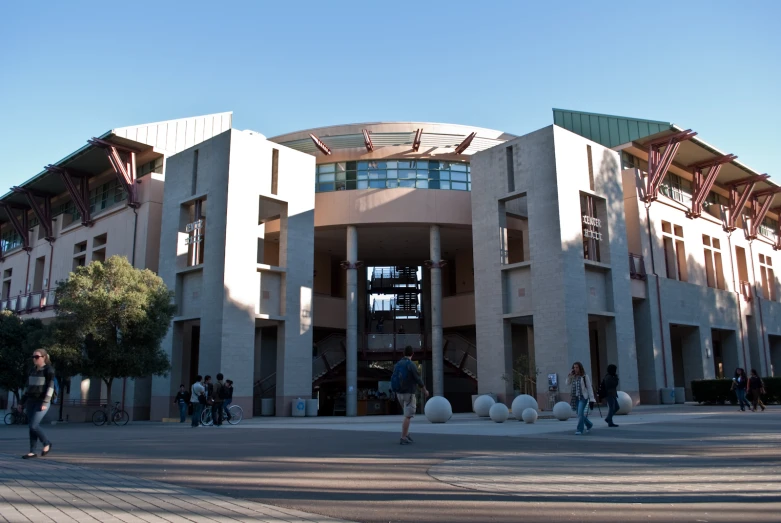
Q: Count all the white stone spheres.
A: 7